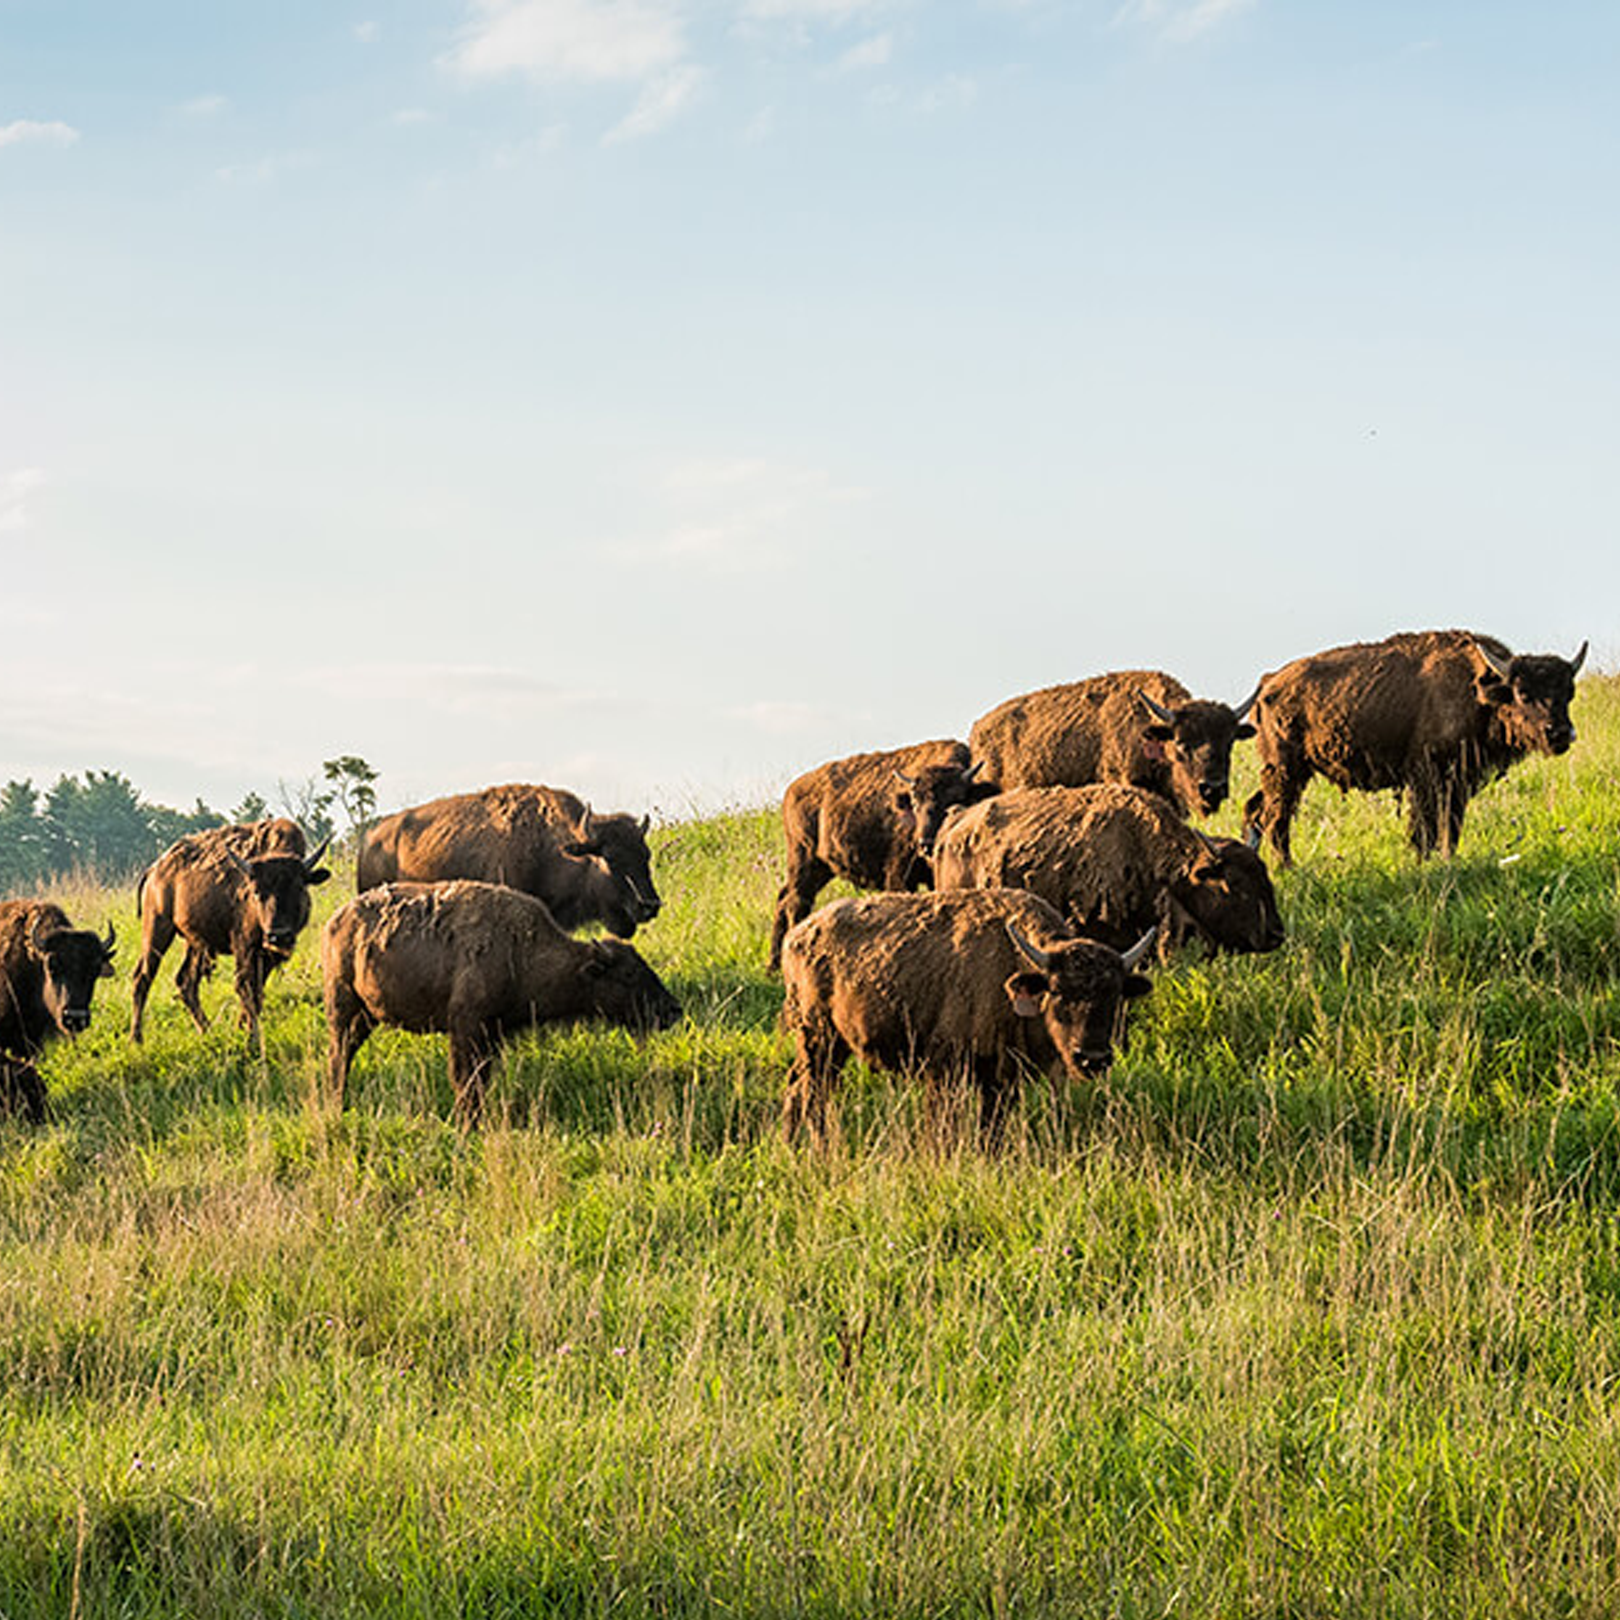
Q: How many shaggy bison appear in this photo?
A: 9